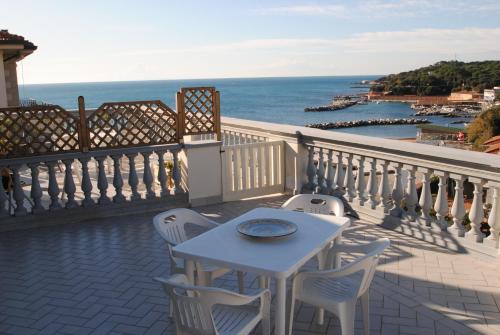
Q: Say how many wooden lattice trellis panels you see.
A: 3